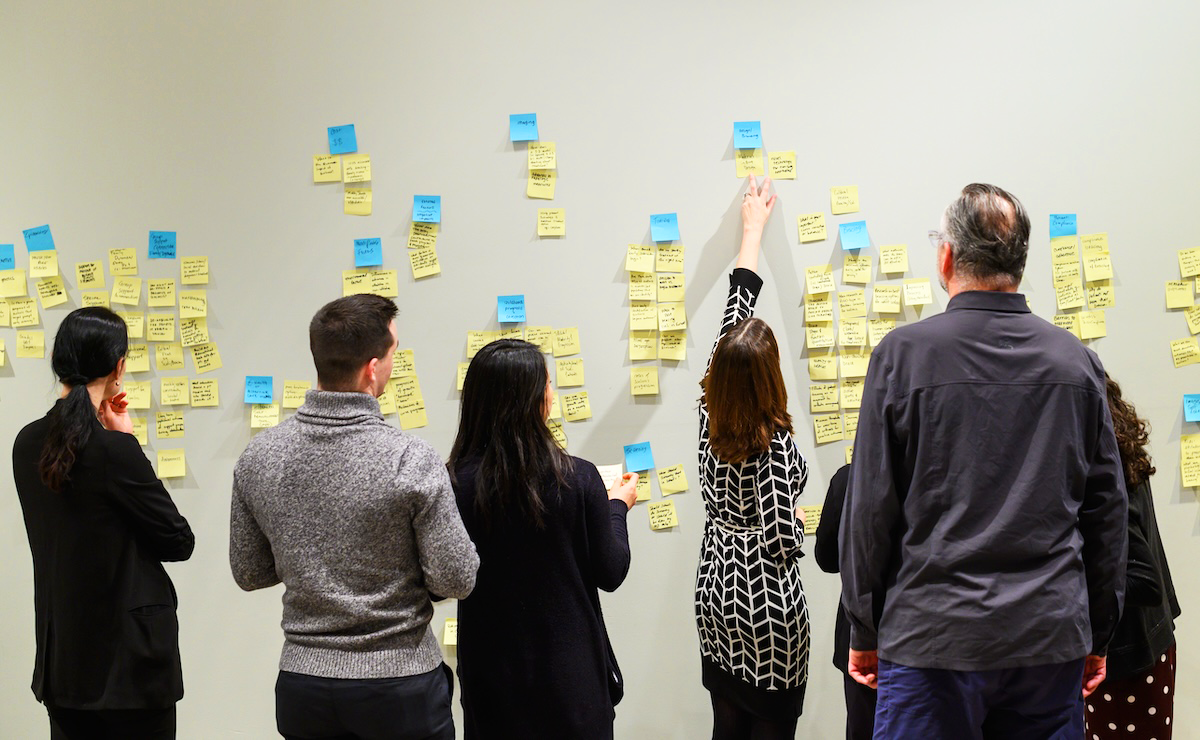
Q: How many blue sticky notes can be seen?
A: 15